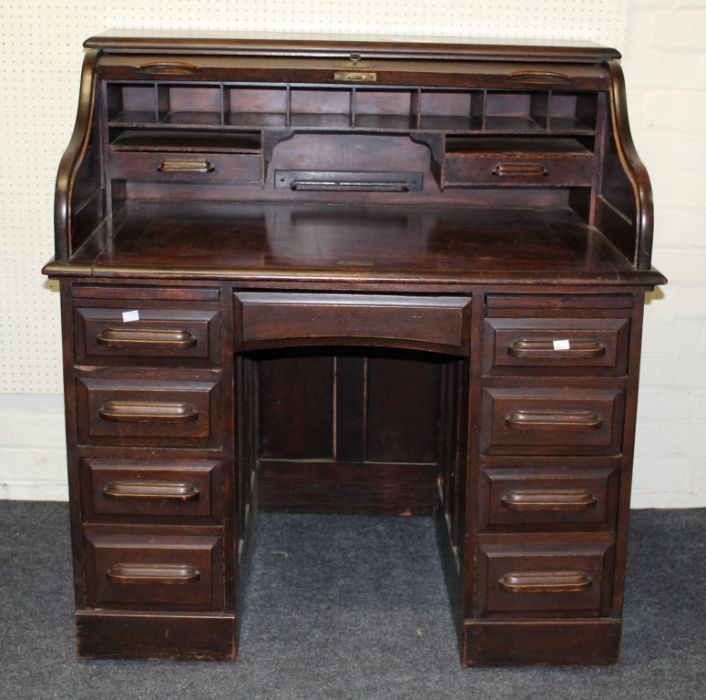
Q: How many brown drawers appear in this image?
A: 11